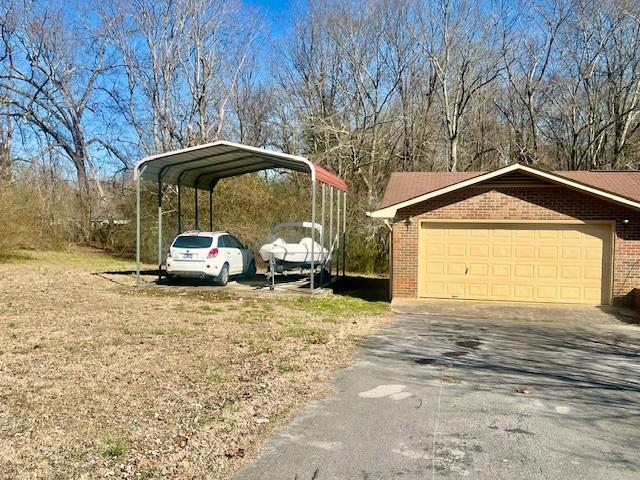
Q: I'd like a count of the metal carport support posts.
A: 10